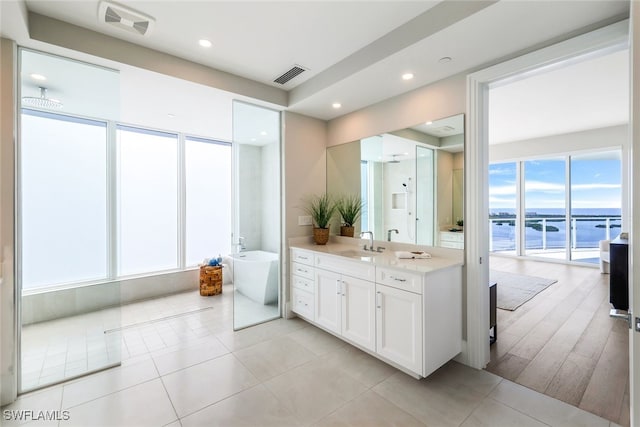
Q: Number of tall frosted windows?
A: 3